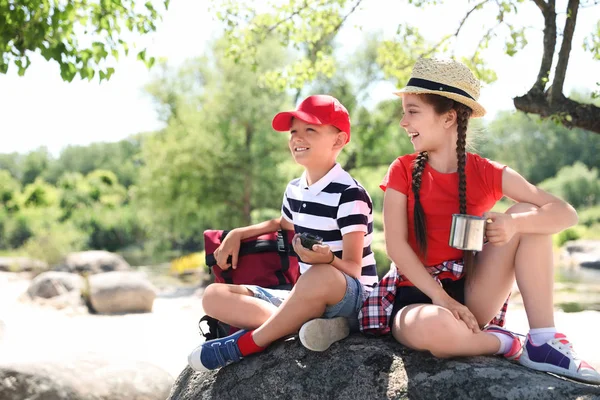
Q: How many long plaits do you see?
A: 2